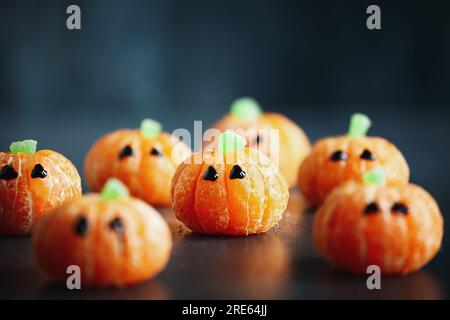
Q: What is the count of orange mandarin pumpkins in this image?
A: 7